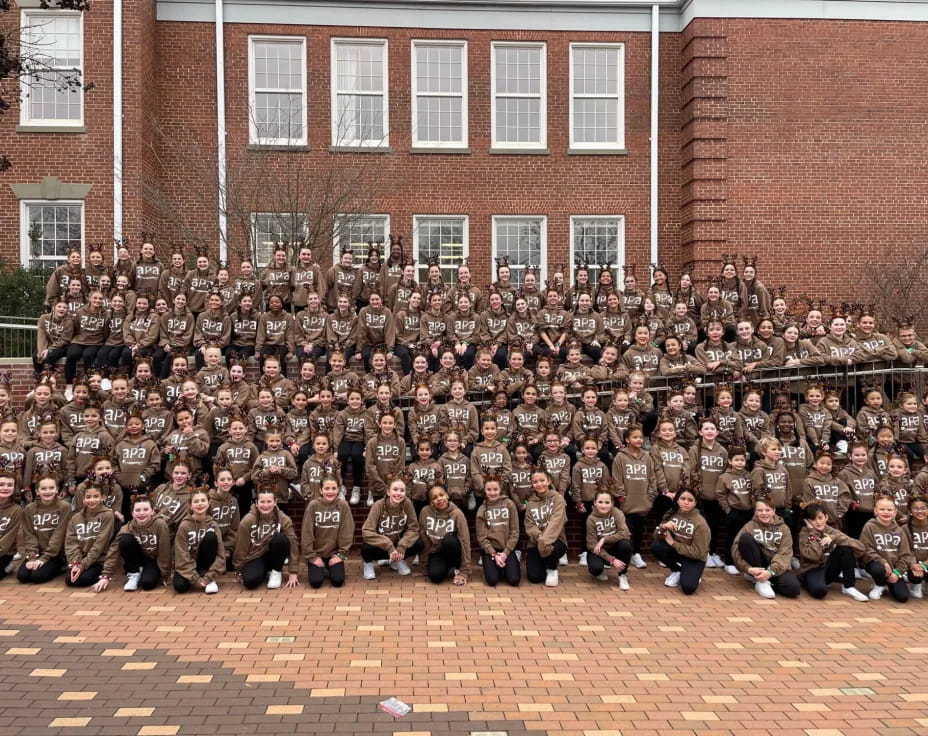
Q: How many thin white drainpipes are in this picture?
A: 3